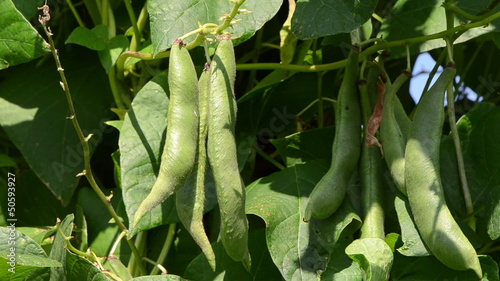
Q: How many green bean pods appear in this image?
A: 8